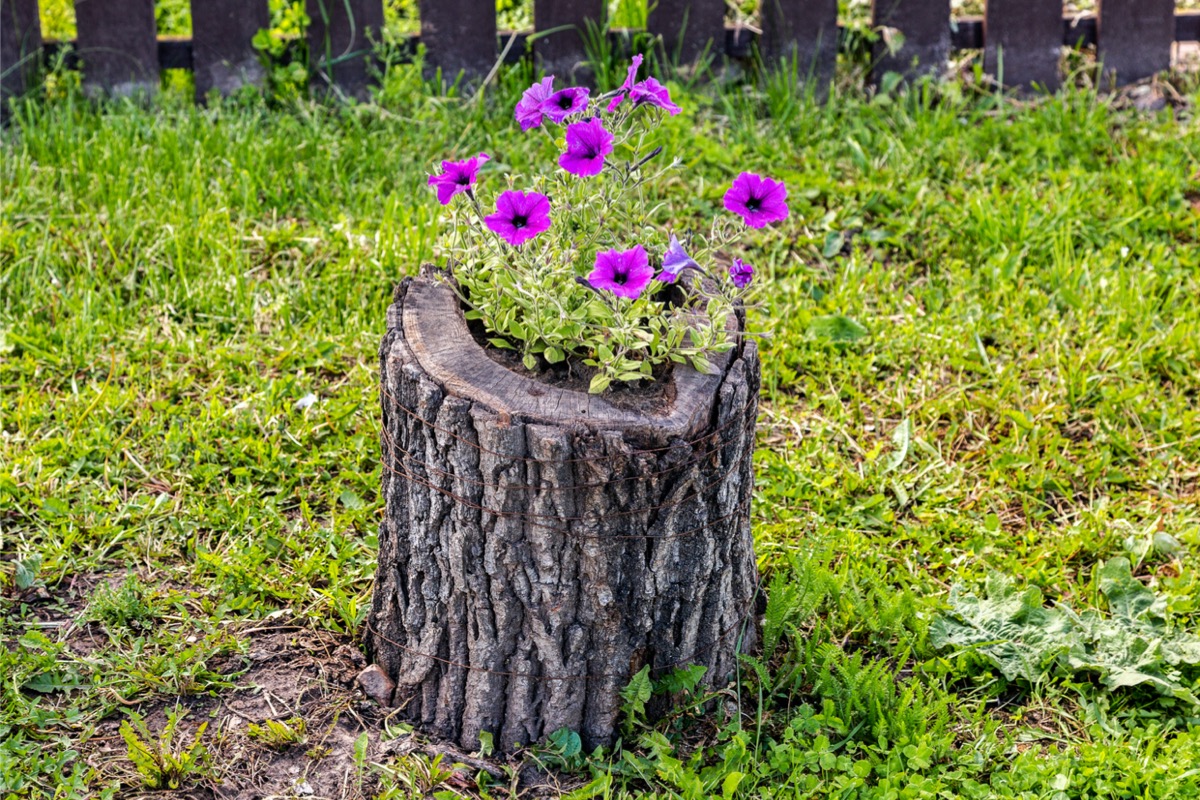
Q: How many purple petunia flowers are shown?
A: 11